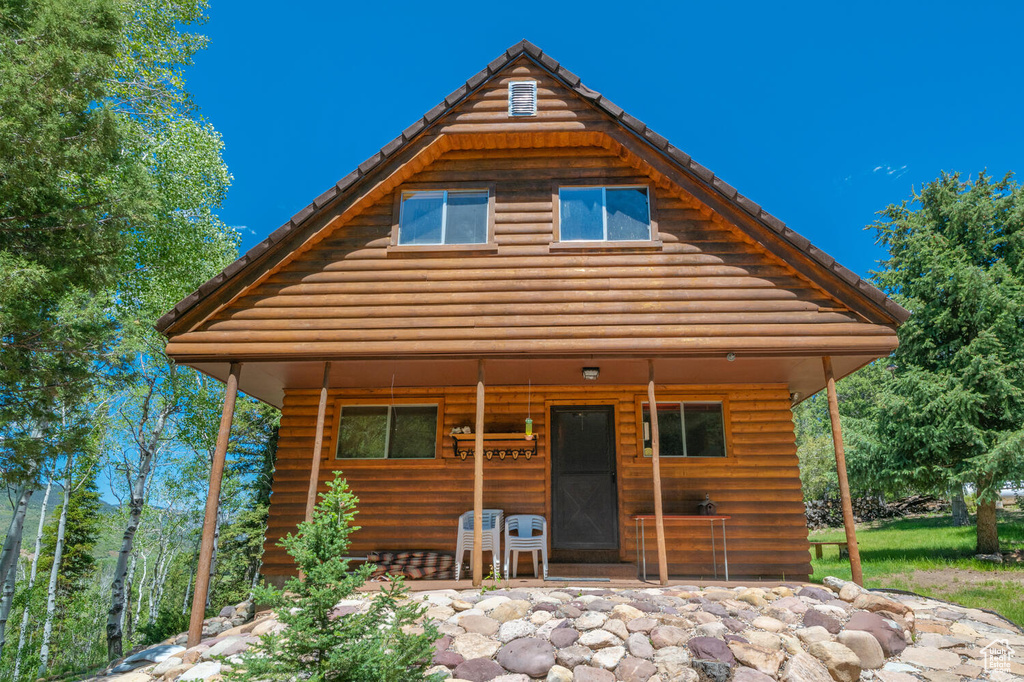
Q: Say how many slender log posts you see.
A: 5